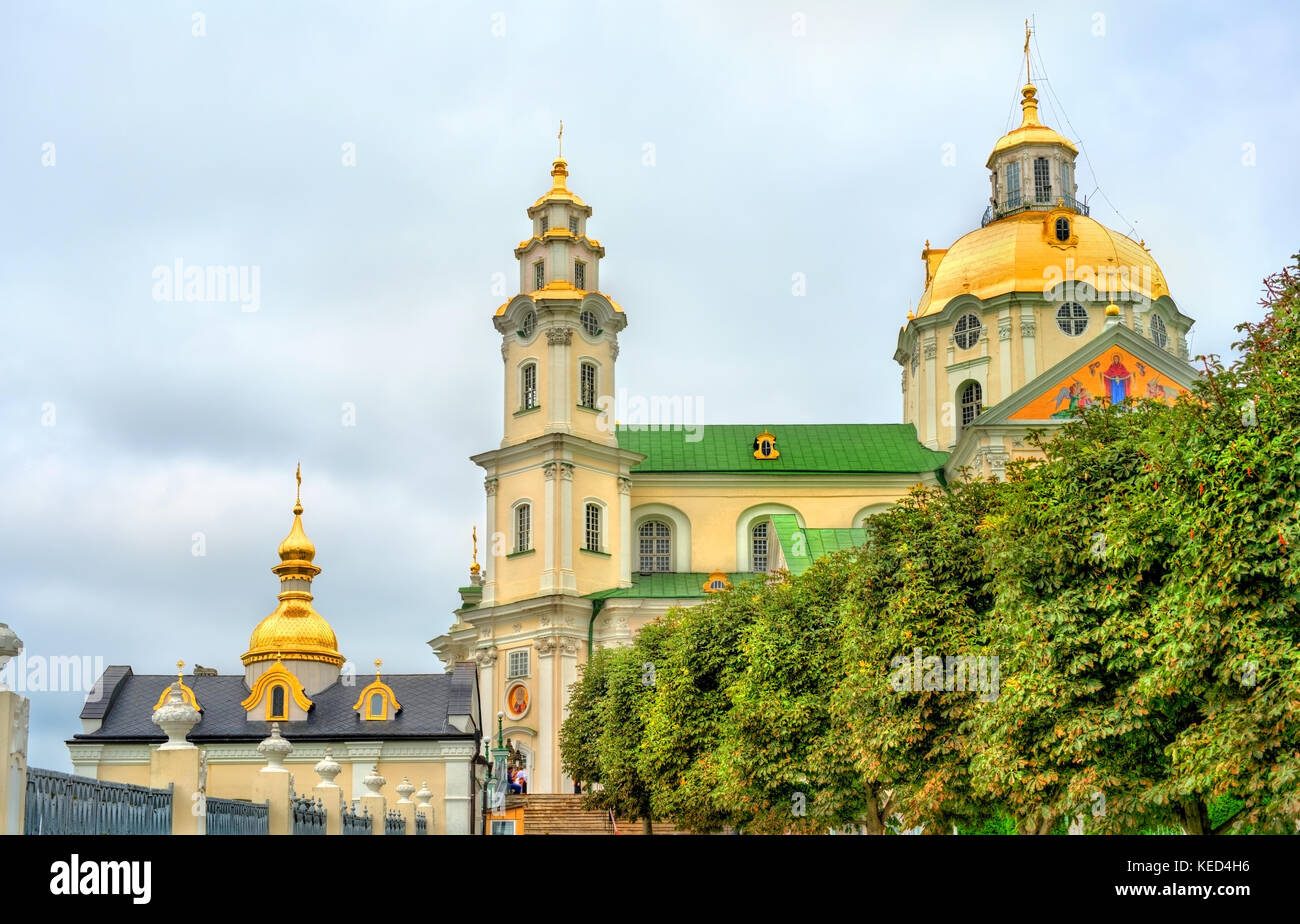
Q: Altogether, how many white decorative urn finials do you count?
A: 7